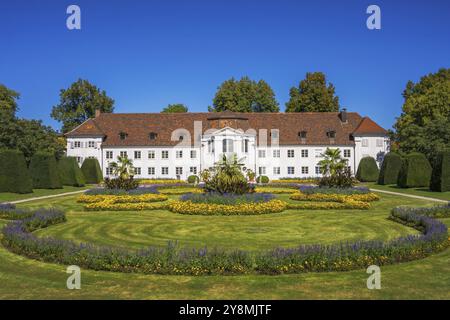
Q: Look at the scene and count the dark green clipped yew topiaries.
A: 8